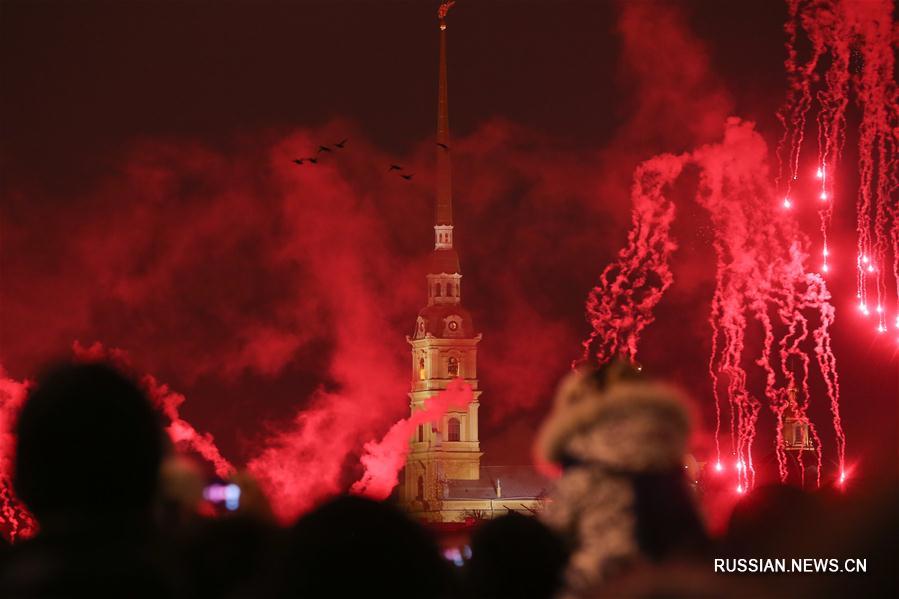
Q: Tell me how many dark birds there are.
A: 7